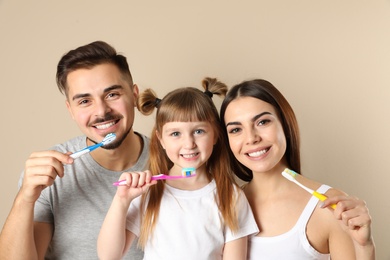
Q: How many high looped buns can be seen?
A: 2